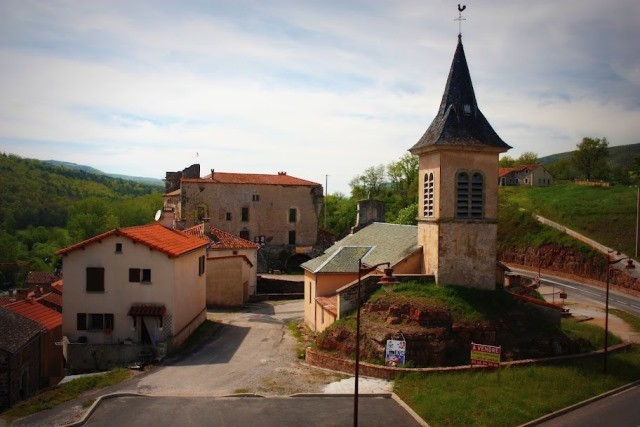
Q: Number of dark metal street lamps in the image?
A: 2